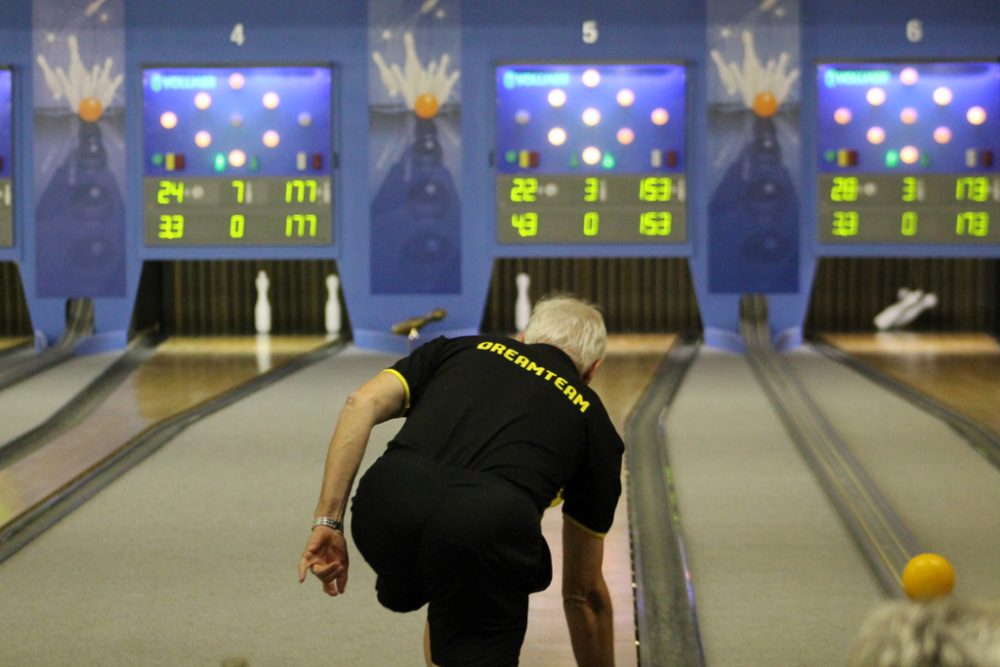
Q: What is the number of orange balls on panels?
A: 3